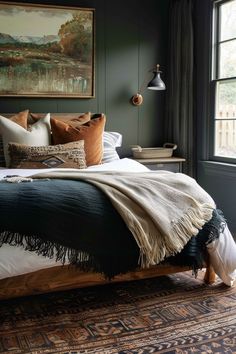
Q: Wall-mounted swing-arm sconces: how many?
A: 1